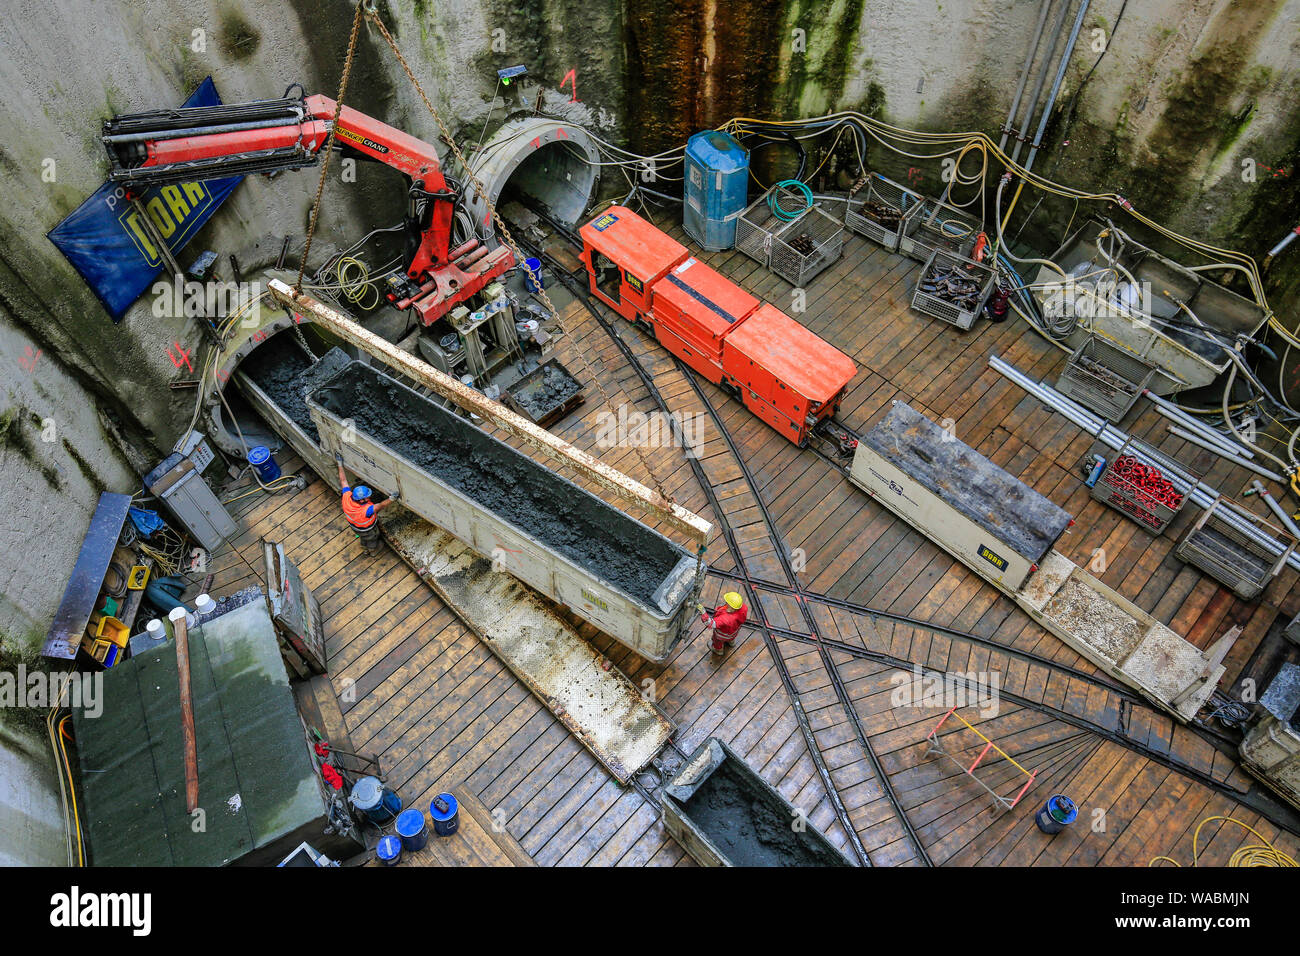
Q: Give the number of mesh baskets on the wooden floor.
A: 8